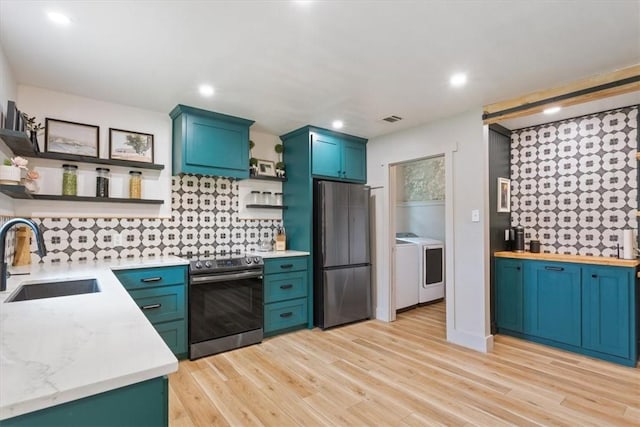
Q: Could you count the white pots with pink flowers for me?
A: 2